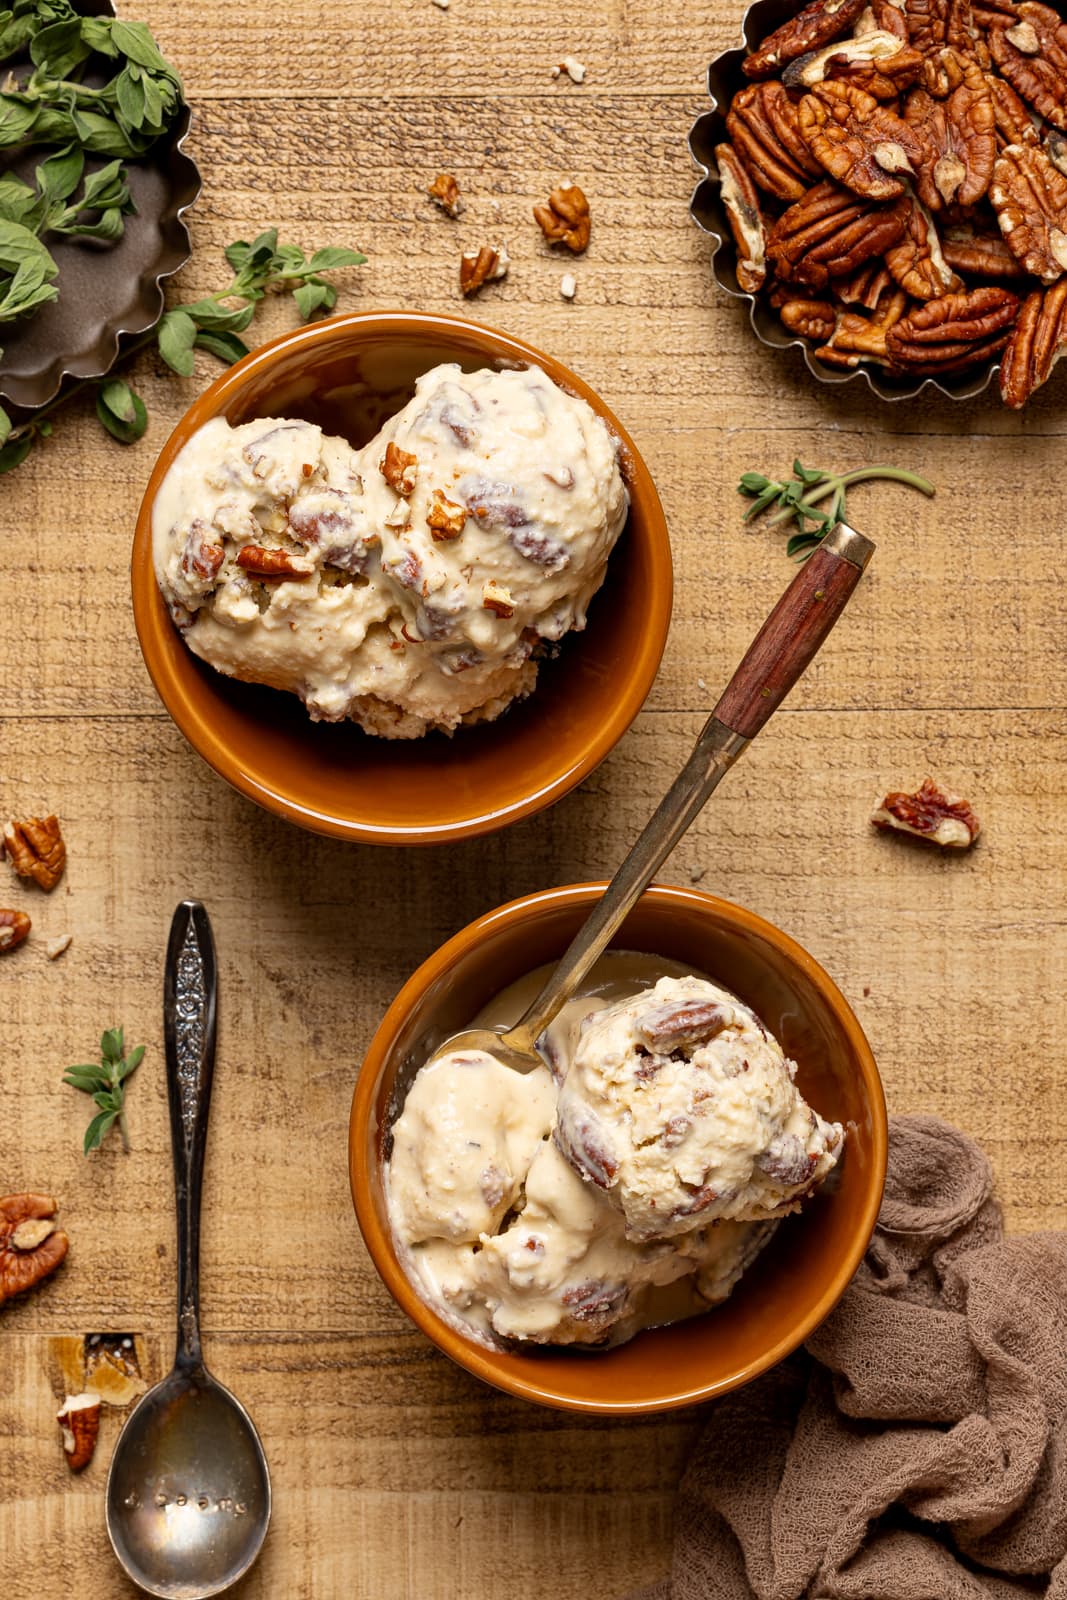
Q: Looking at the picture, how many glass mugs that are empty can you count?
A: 0